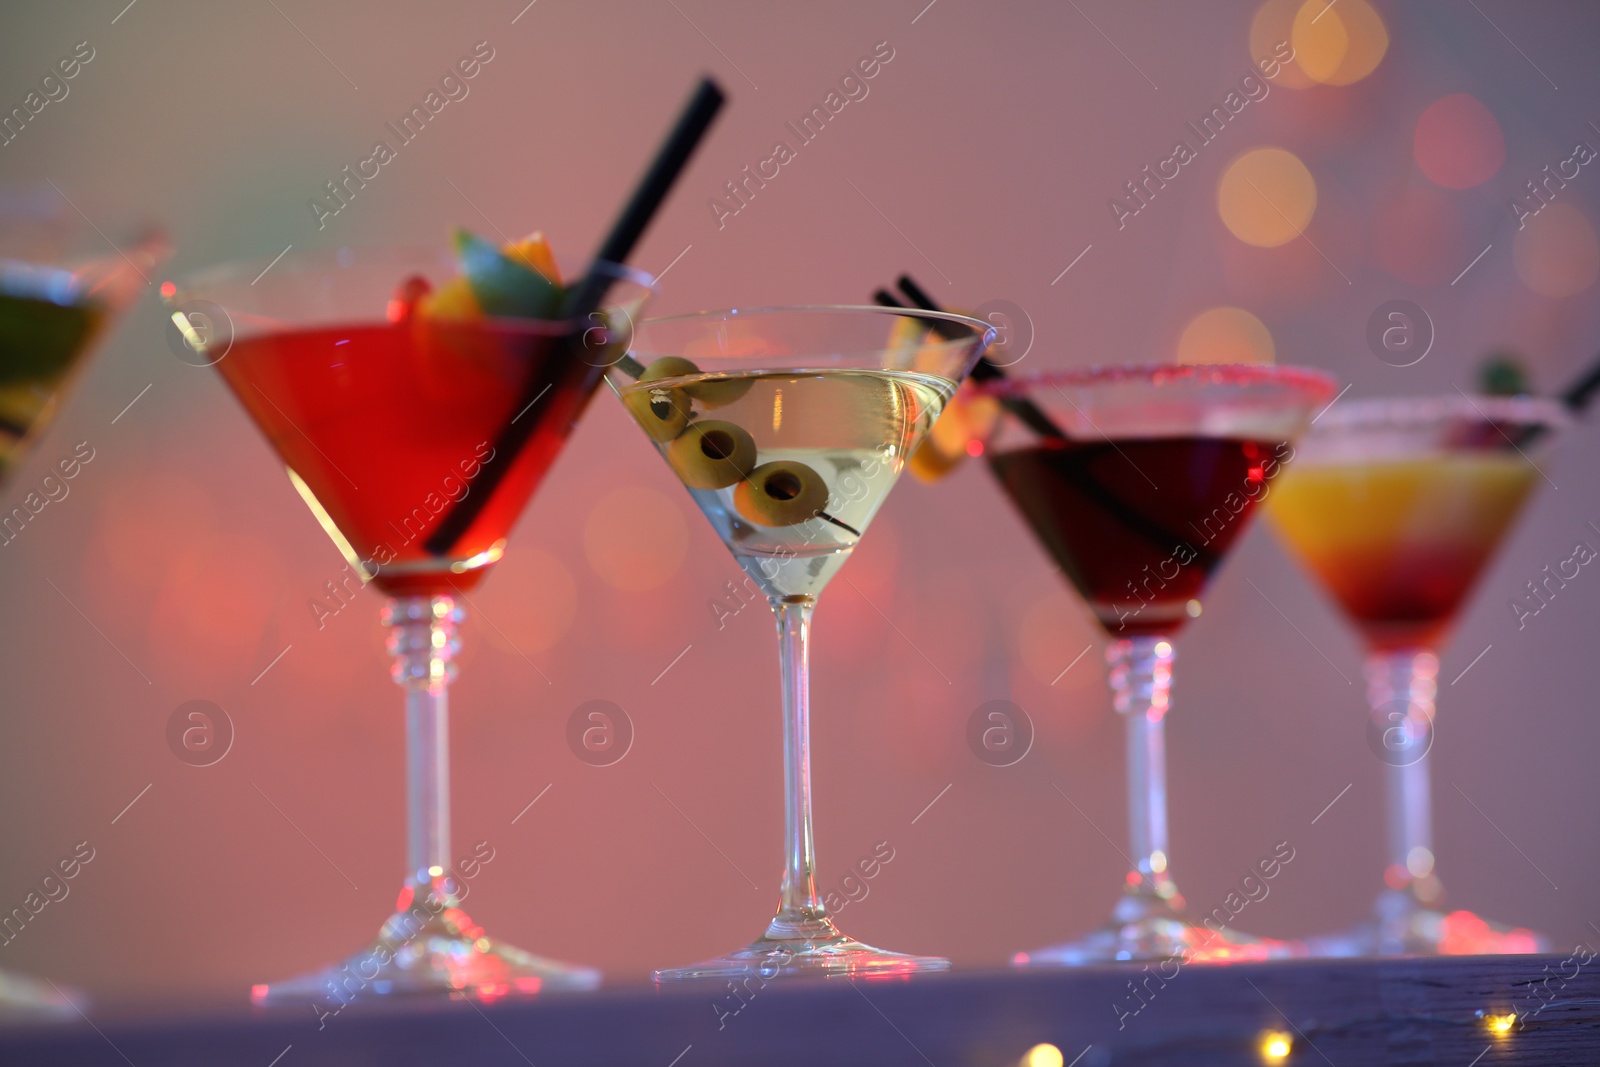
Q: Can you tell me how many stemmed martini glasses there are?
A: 5